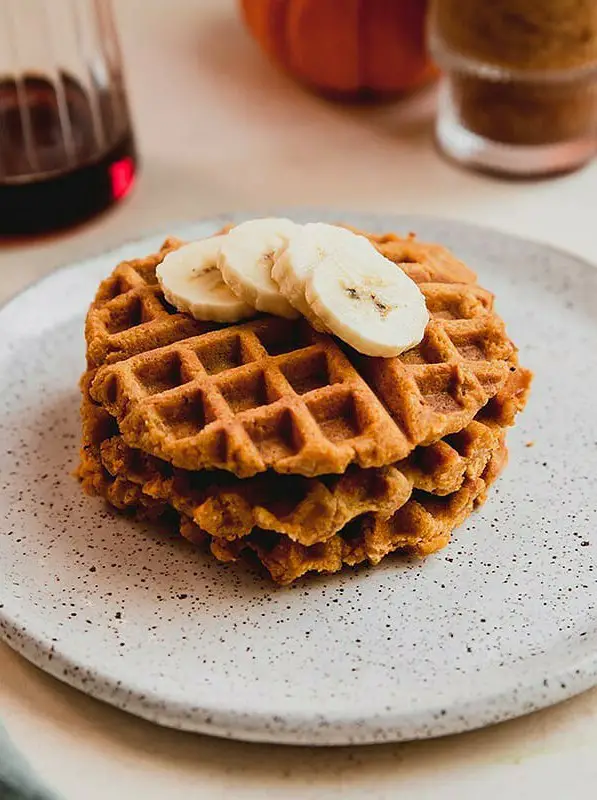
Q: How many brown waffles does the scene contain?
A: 3